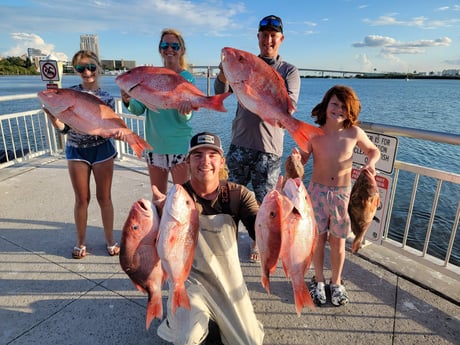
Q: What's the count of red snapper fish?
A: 7